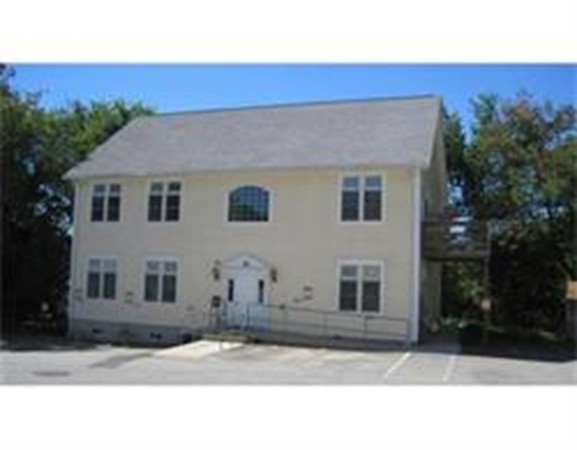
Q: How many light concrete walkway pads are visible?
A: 1